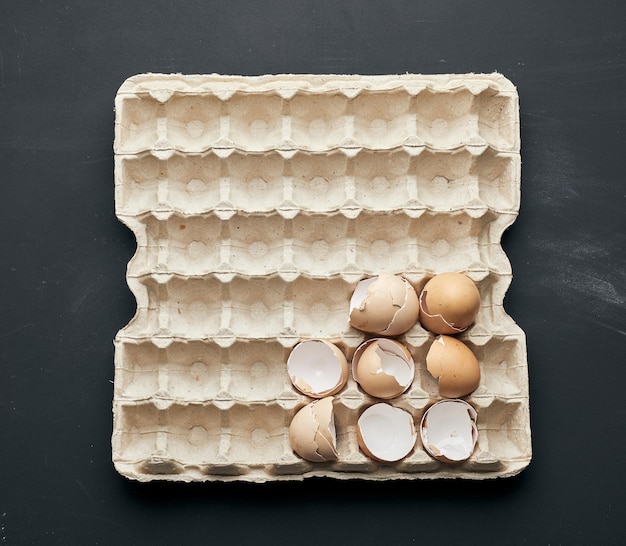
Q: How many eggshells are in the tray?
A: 8